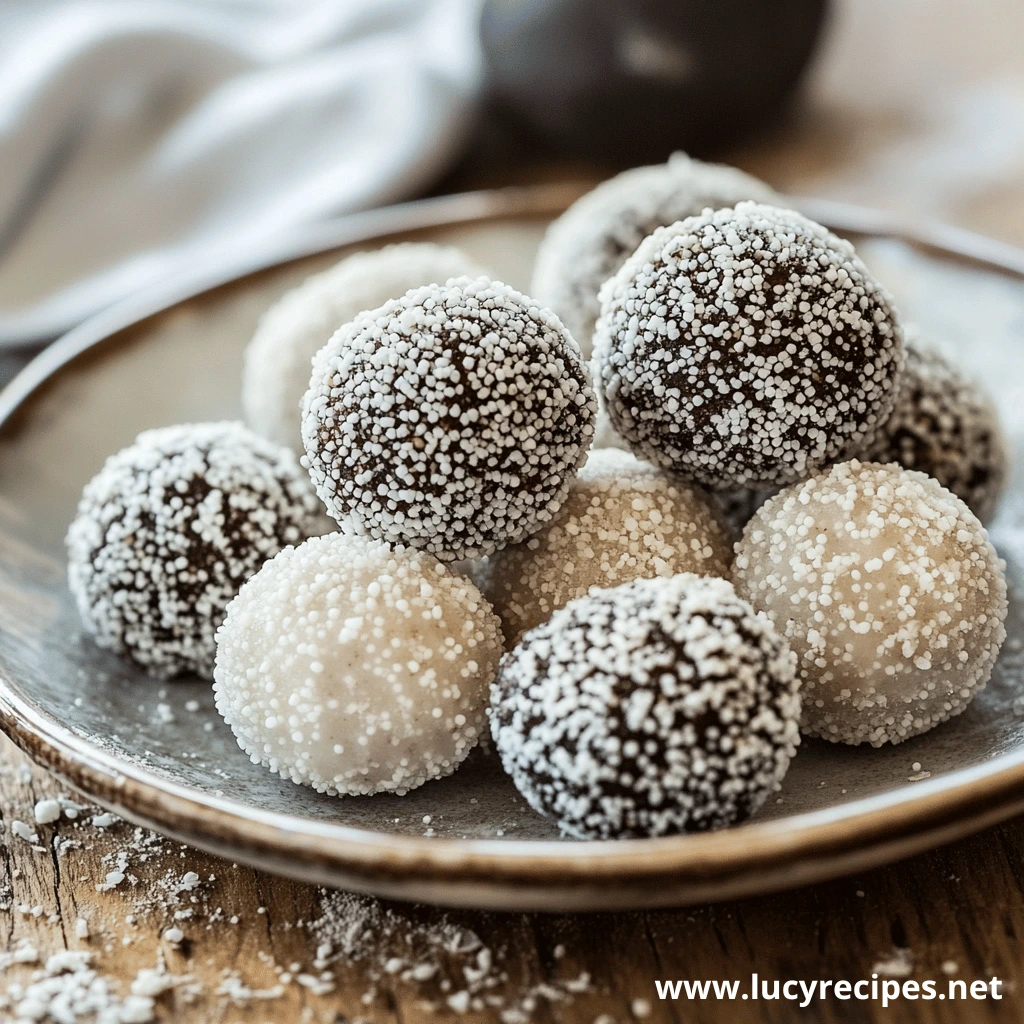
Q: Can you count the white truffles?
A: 4